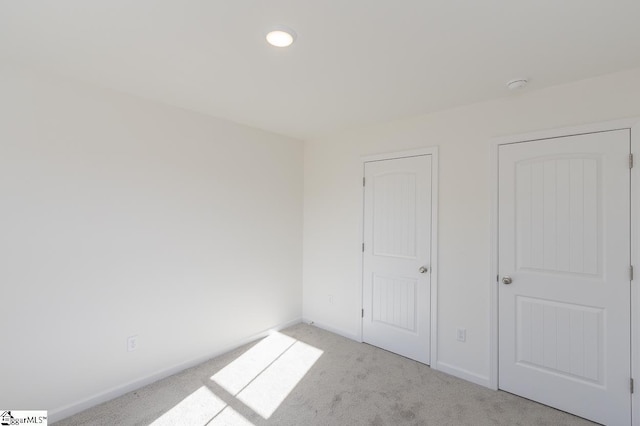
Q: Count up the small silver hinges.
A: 6